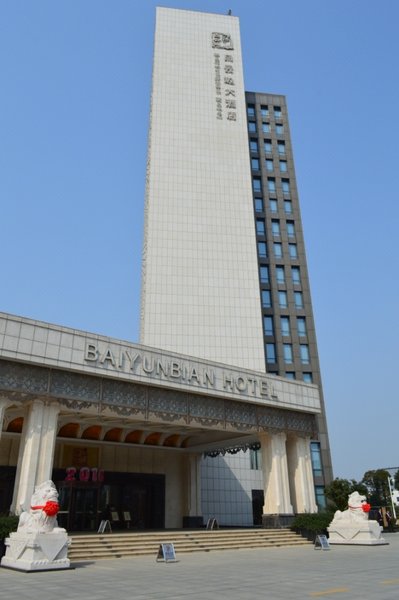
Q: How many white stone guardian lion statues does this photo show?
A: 2